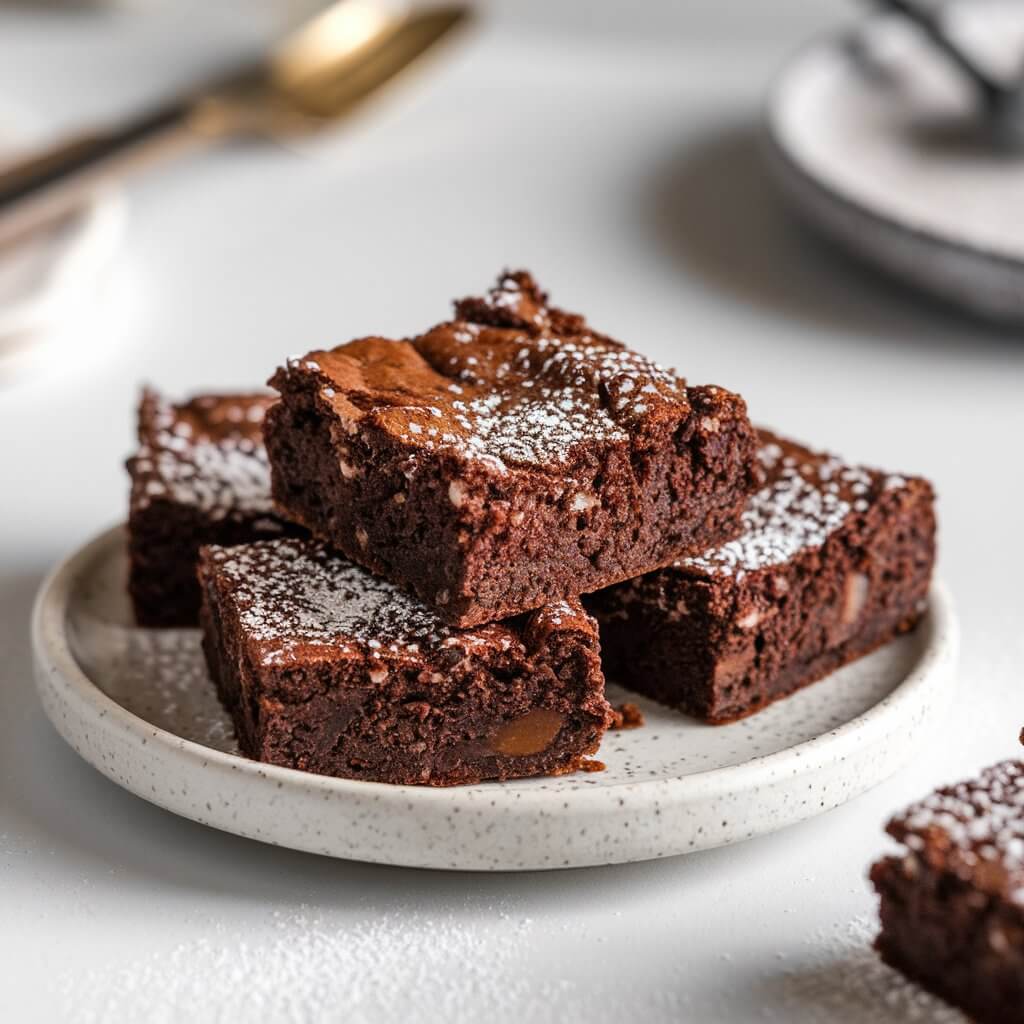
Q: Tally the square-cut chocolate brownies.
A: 5